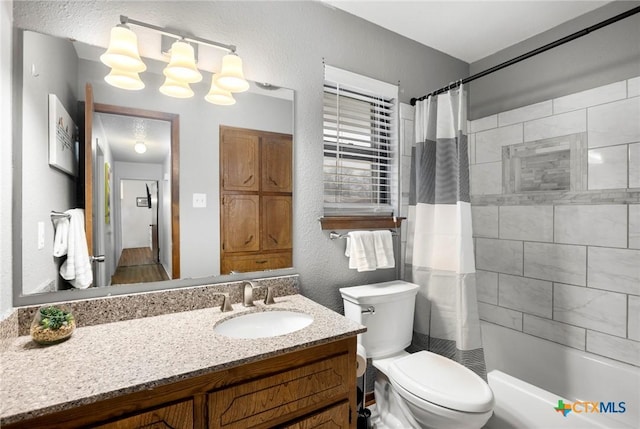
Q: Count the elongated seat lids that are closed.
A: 1